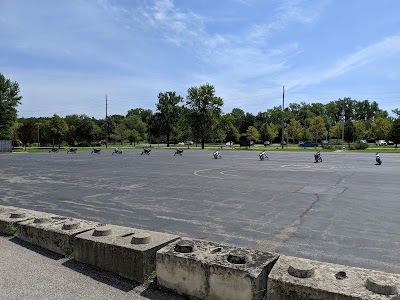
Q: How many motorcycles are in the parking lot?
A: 10